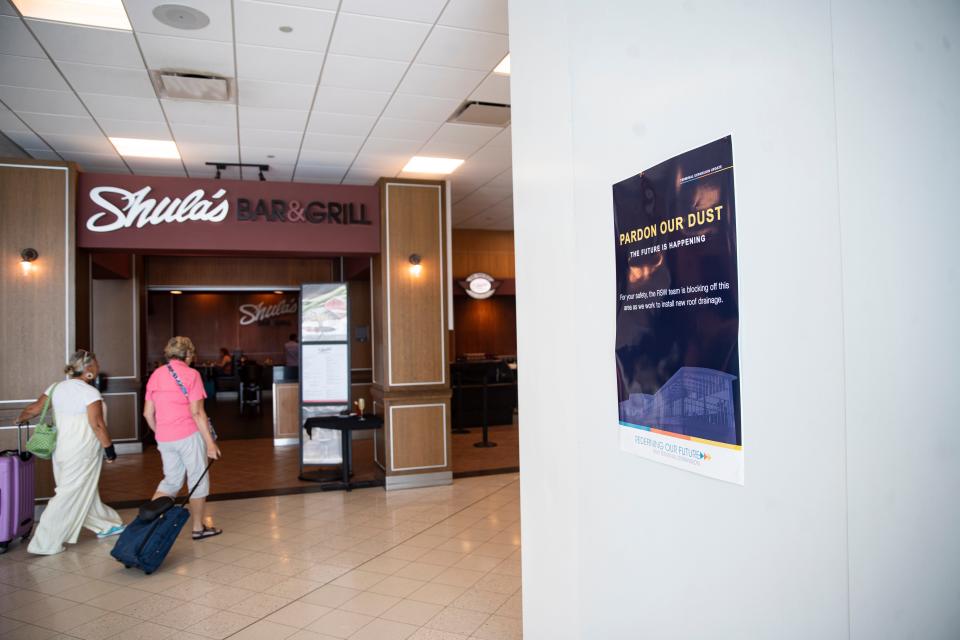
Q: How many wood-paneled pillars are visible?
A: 2